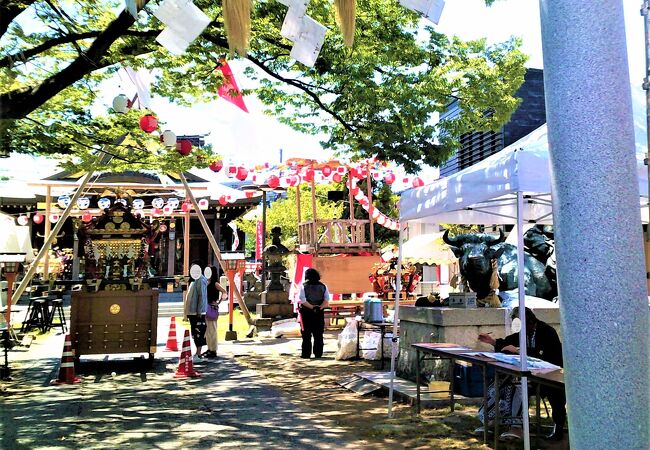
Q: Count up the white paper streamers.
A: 3